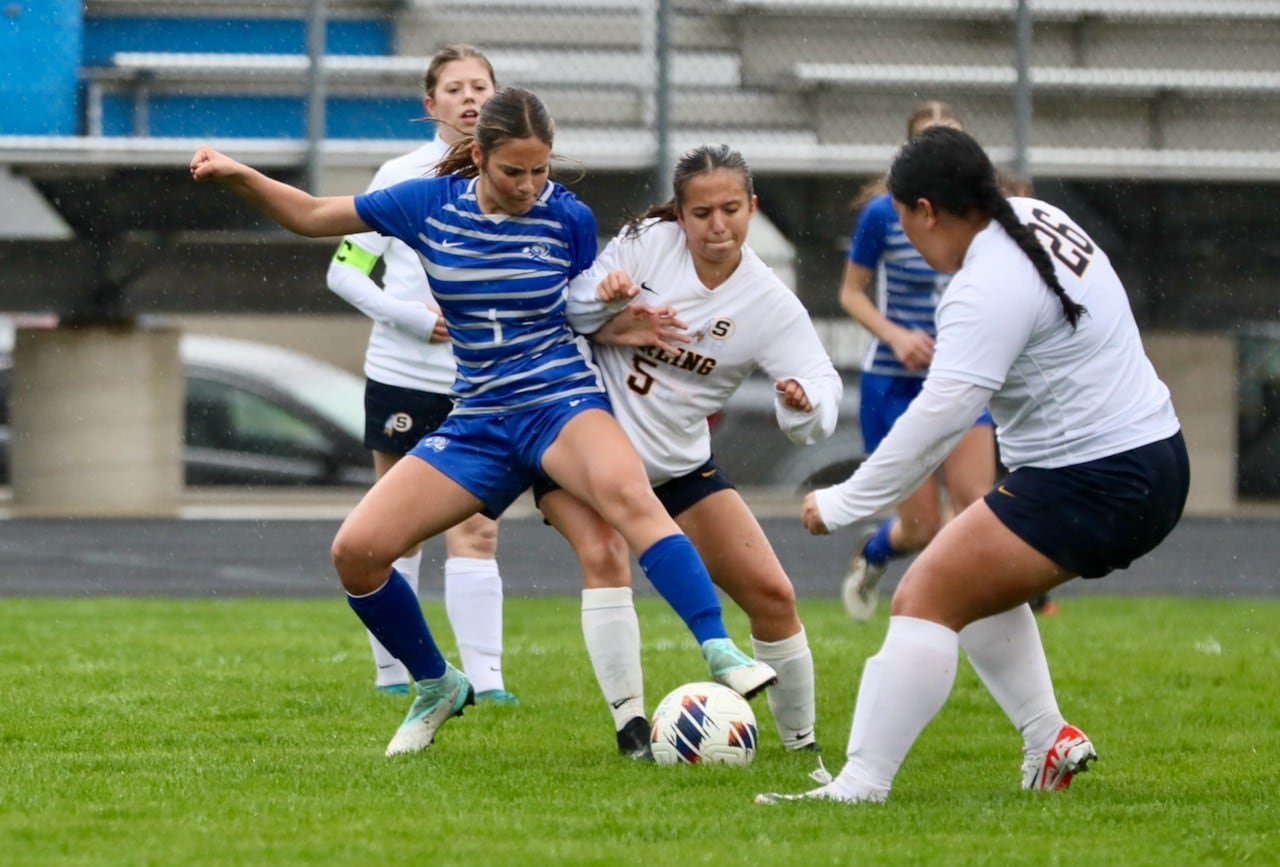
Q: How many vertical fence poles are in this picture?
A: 3